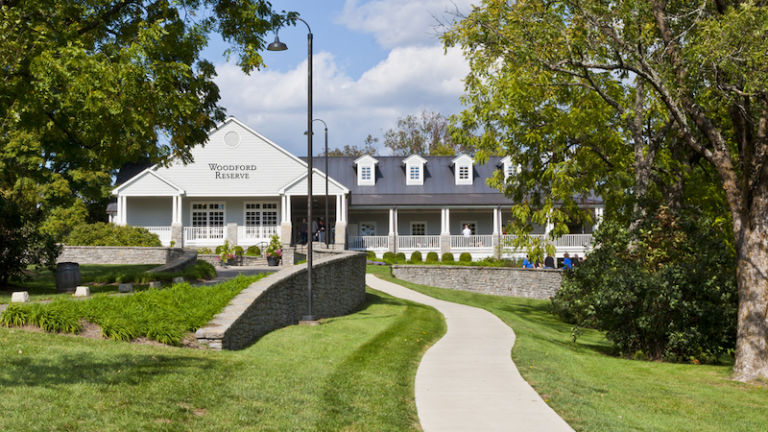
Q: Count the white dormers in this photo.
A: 4